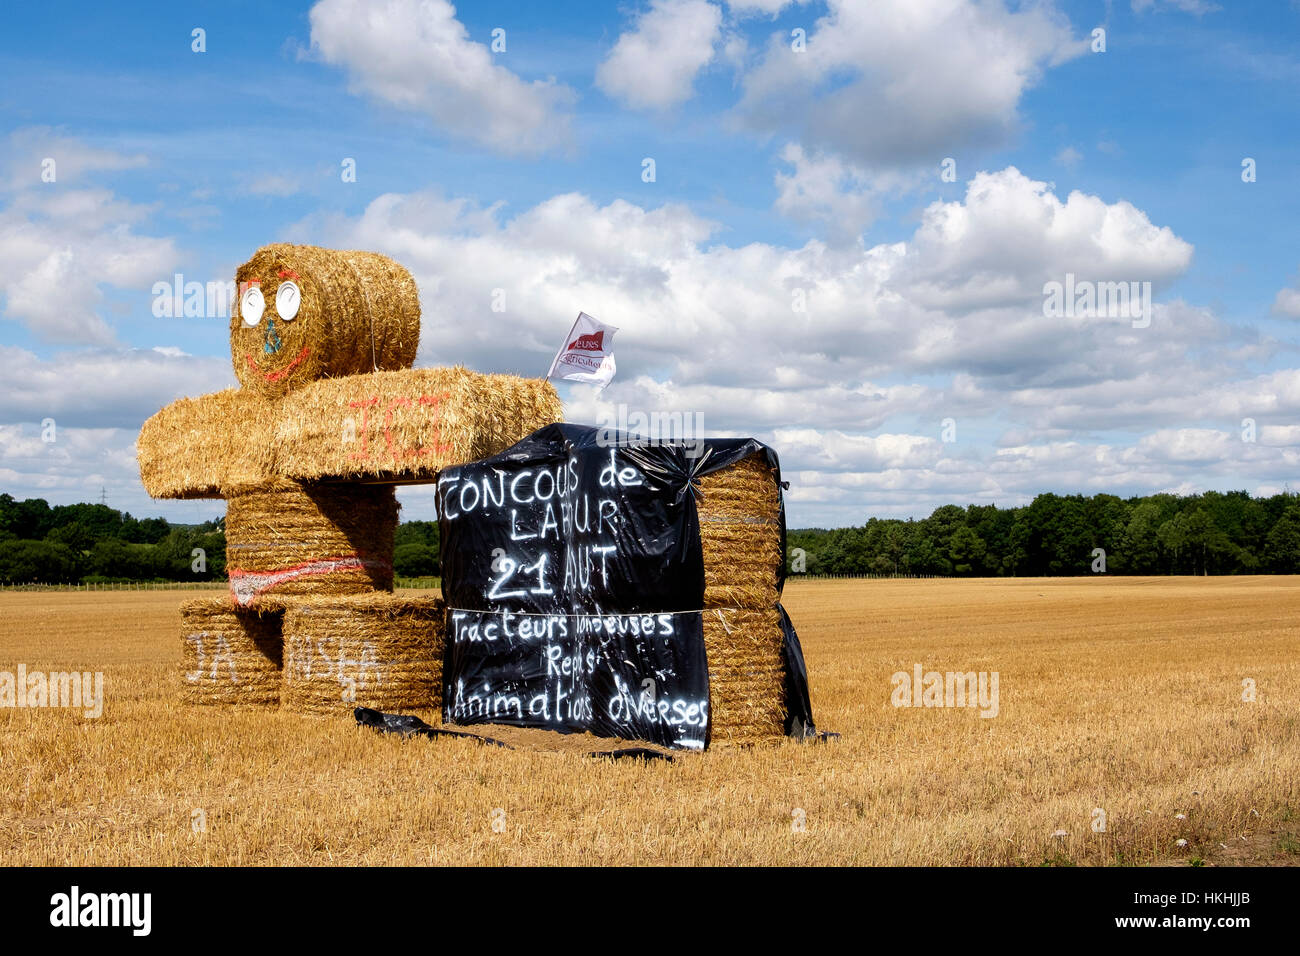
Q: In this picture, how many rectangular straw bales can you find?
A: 2